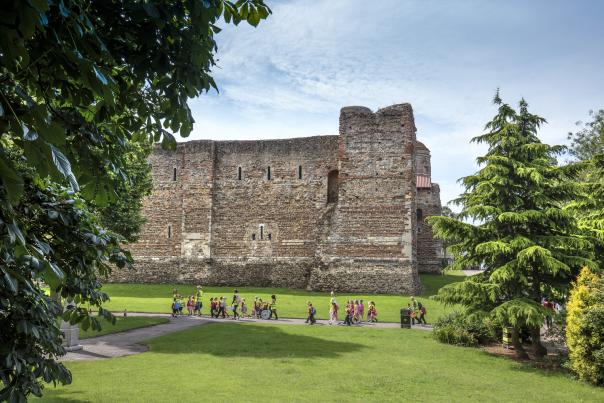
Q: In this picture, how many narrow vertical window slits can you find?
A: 6